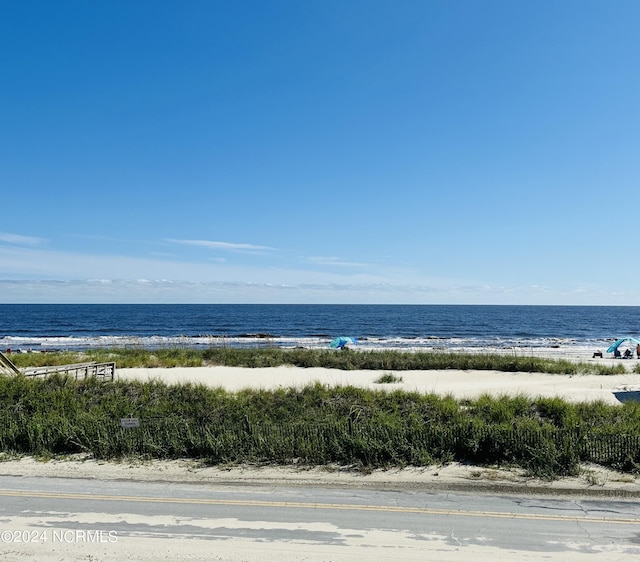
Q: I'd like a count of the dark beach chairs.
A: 2